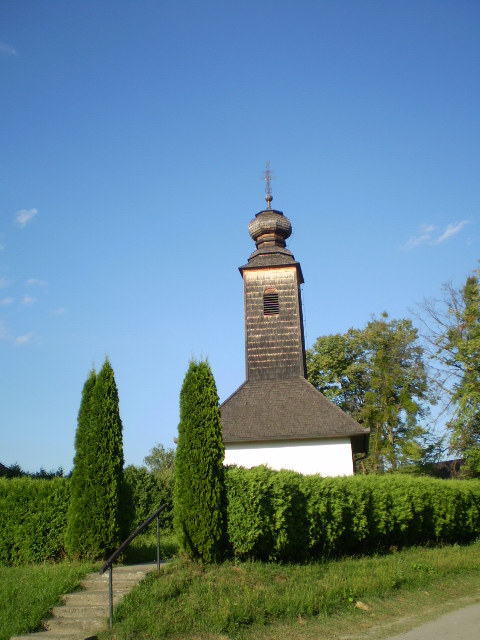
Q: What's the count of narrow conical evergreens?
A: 2